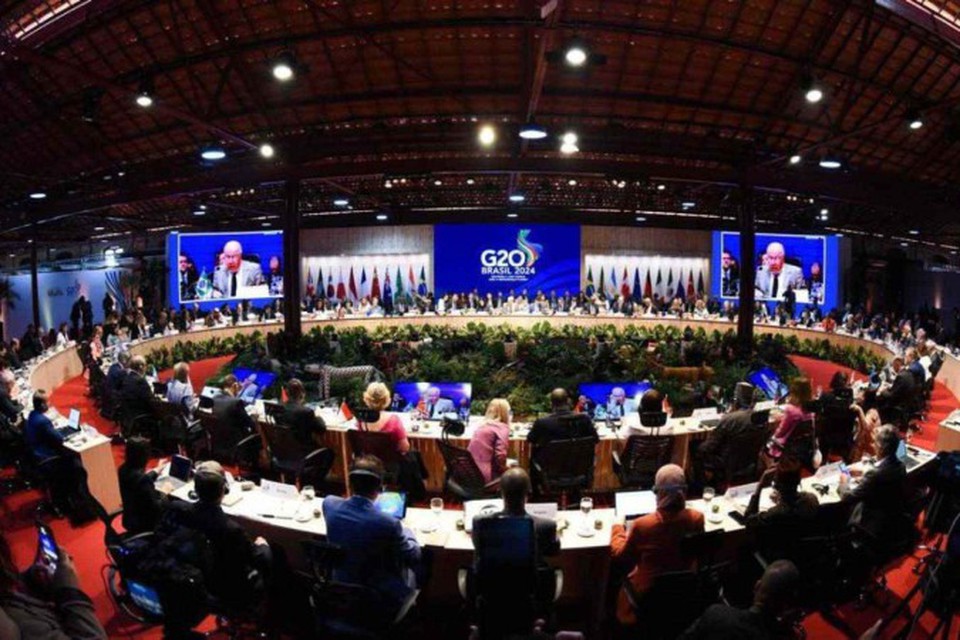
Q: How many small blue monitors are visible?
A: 4